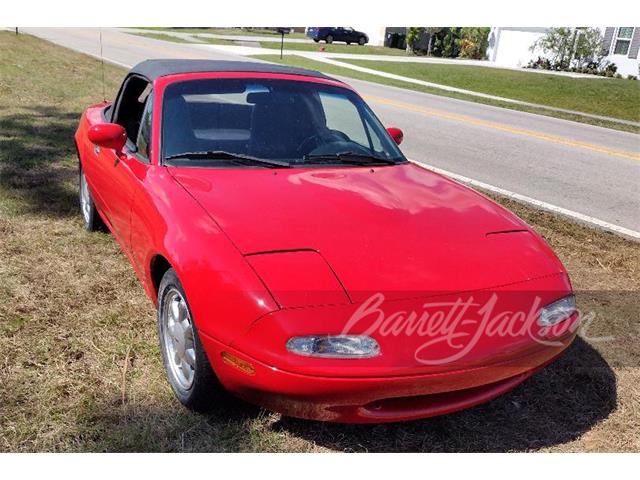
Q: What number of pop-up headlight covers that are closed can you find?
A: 2